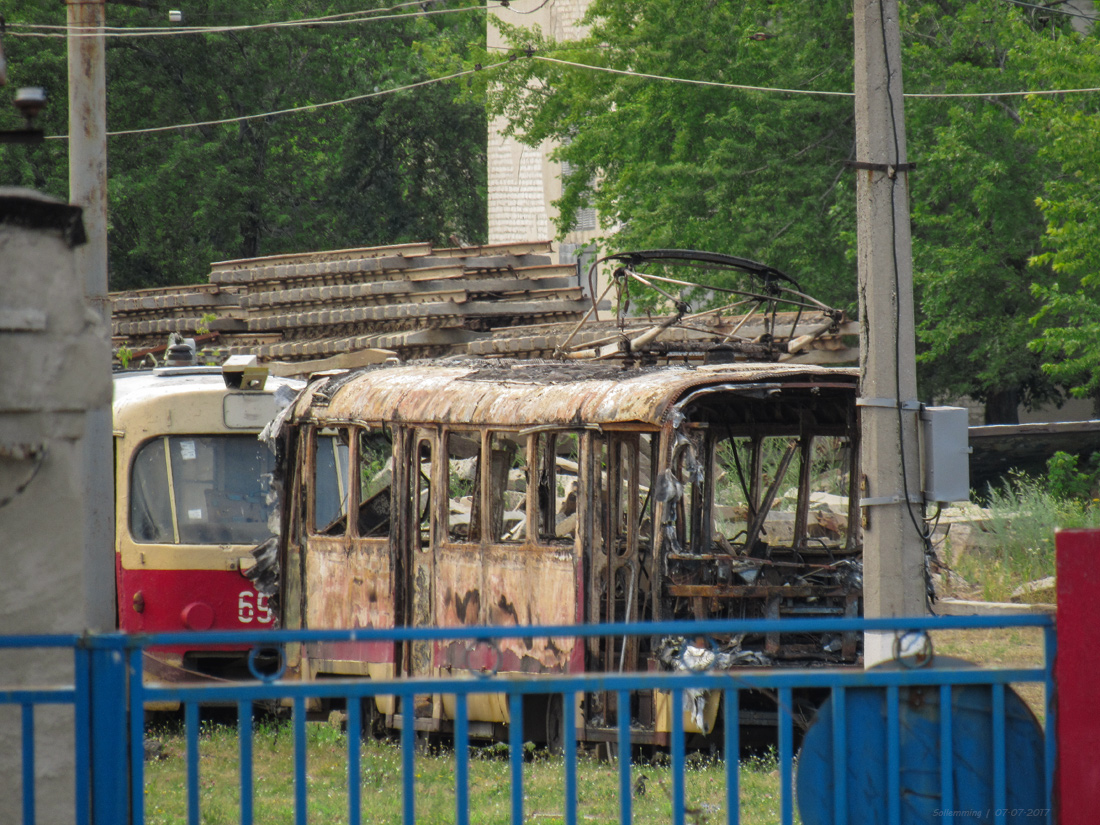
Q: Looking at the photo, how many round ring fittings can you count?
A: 4